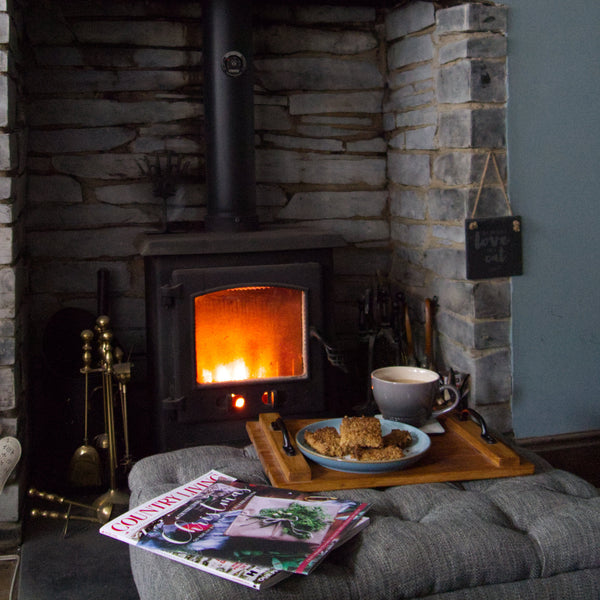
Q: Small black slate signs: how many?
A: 1